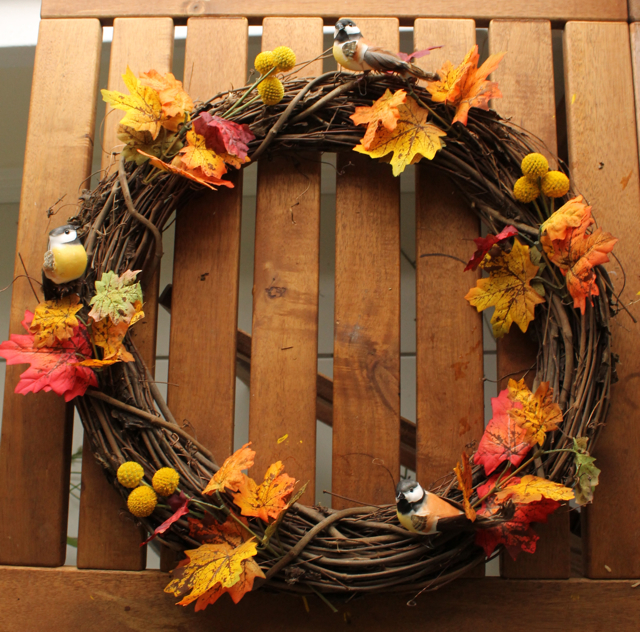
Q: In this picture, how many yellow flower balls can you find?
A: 9